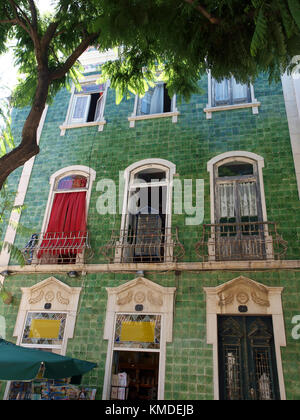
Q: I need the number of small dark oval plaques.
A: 3